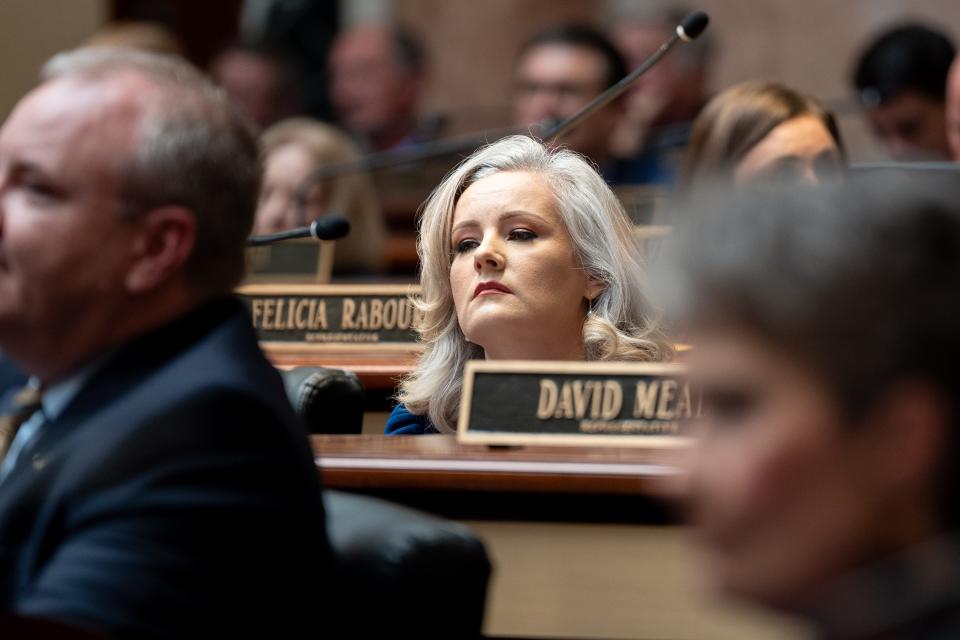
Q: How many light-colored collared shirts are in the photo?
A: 1